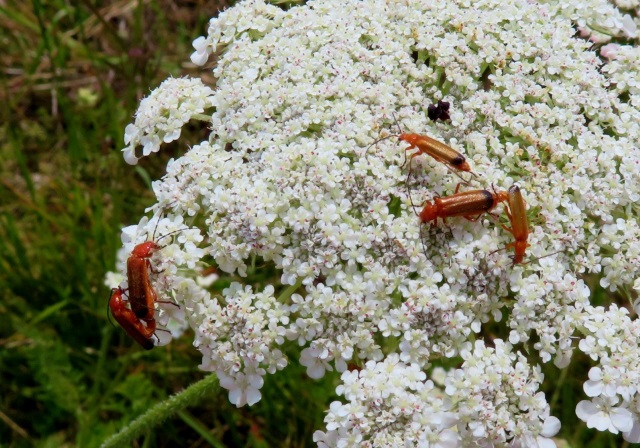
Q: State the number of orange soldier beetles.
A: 5